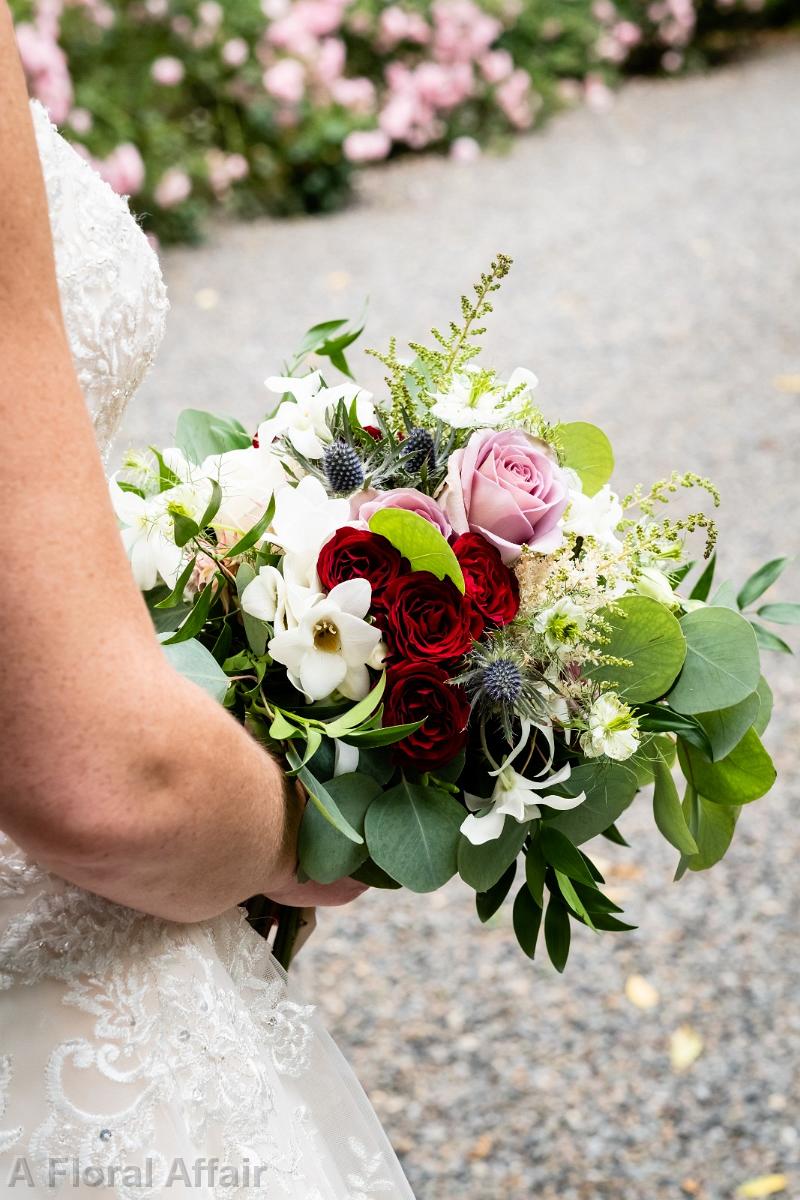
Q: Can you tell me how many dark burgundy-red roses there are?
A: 4